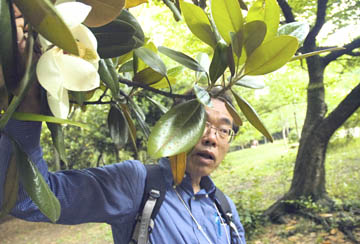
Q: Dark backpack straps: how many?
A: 2